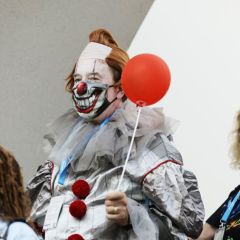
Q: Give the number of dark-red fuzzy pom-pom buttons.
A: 3